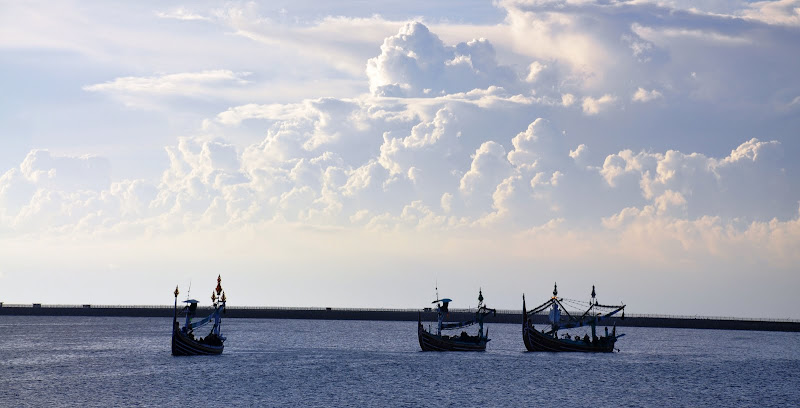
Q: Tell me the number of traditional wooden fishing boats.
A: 3